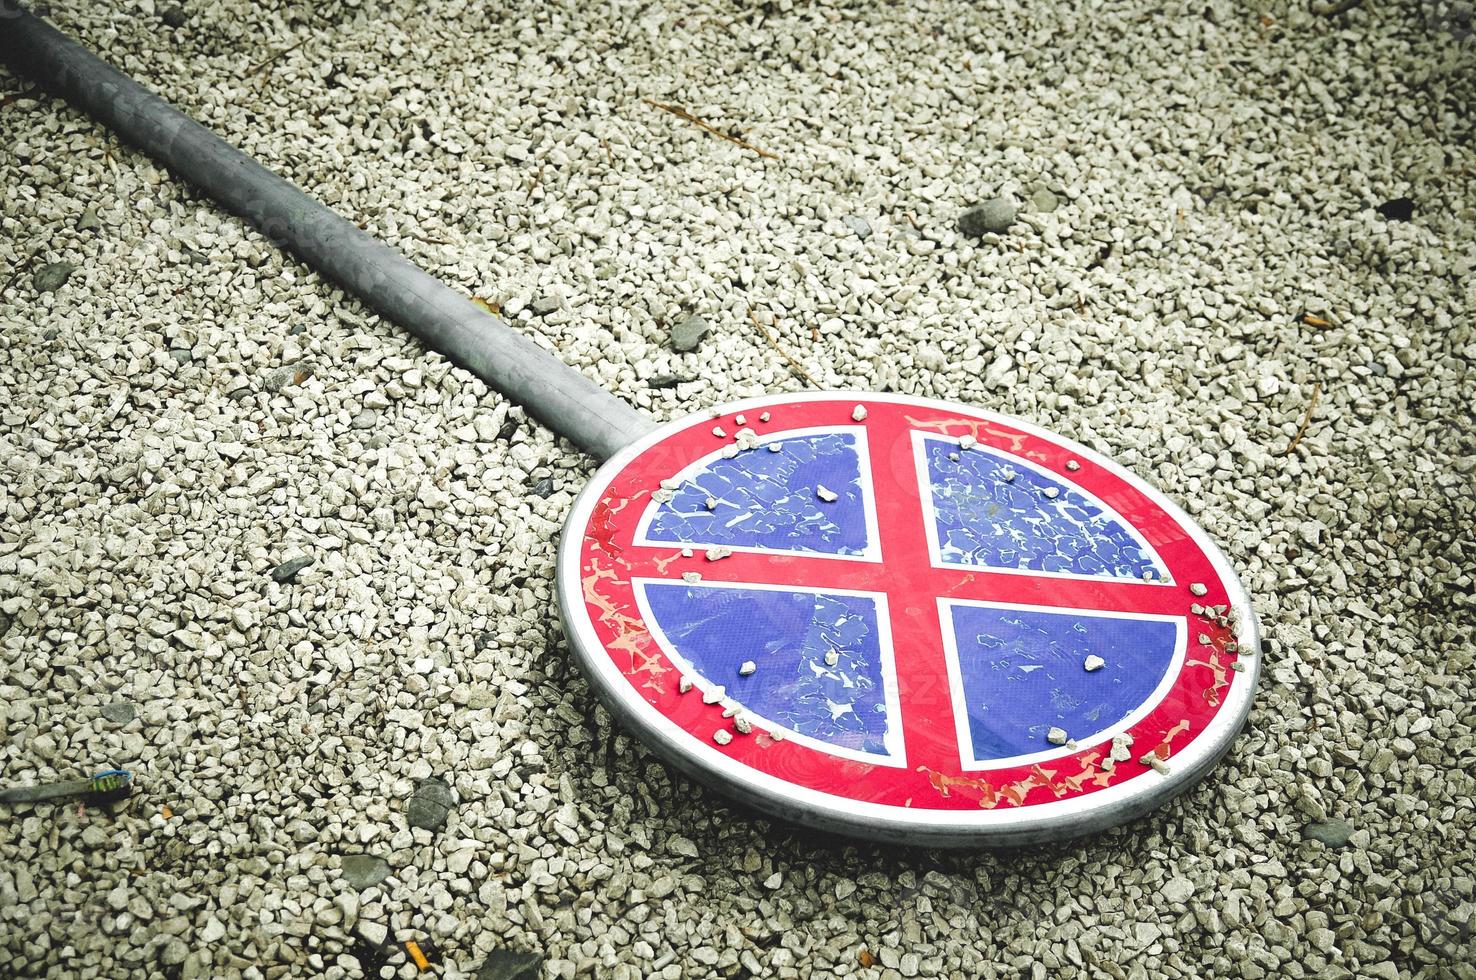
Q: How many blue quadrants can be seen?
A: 4